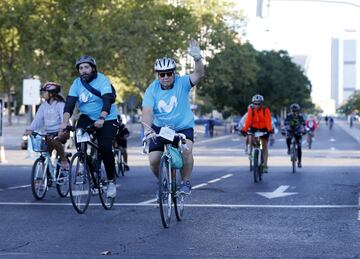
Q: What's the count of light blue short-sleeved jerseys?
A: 2